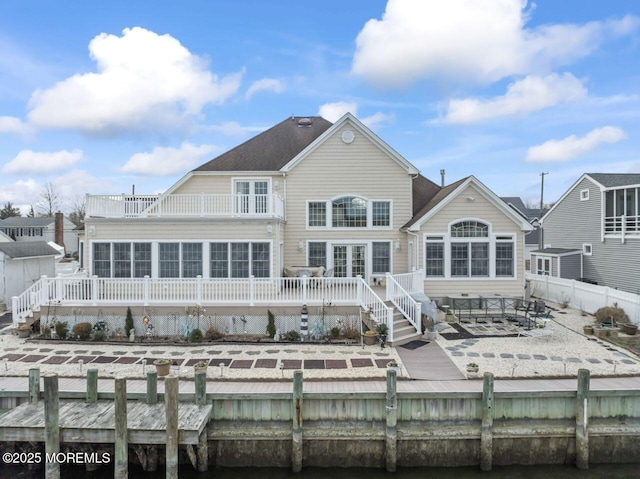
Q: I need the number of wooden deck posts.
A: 11